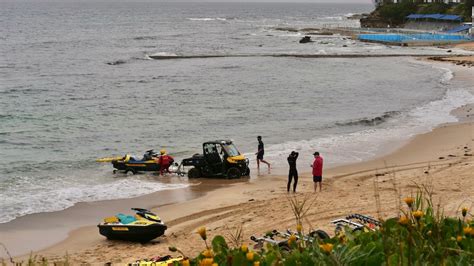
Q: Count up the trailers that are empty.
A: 2